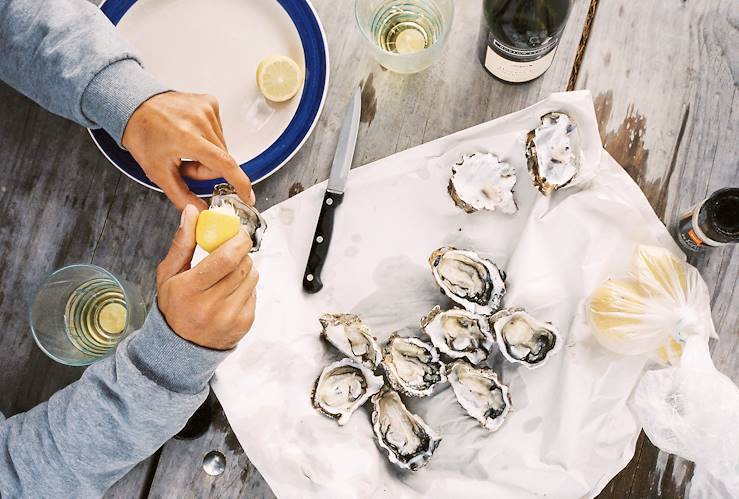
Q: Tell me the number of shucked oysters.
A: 9